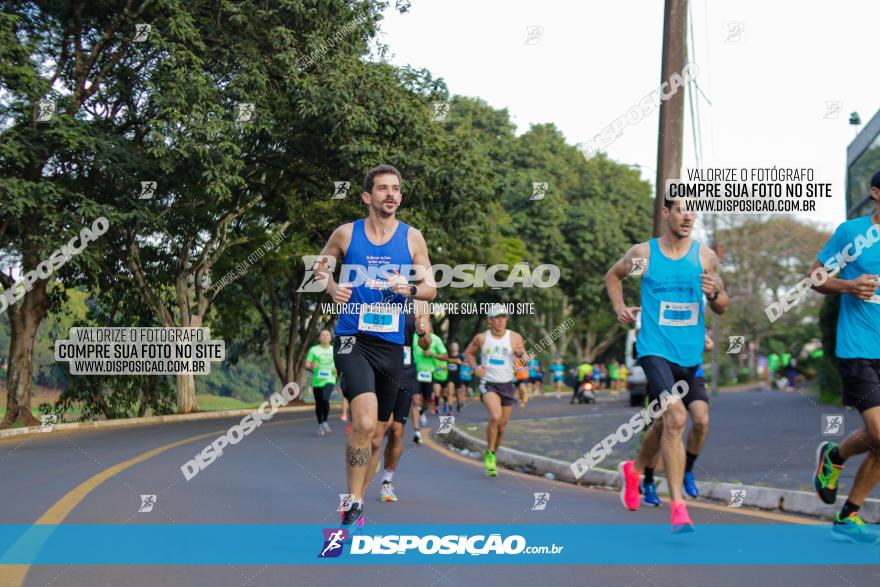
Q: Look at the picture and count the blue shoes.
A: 2